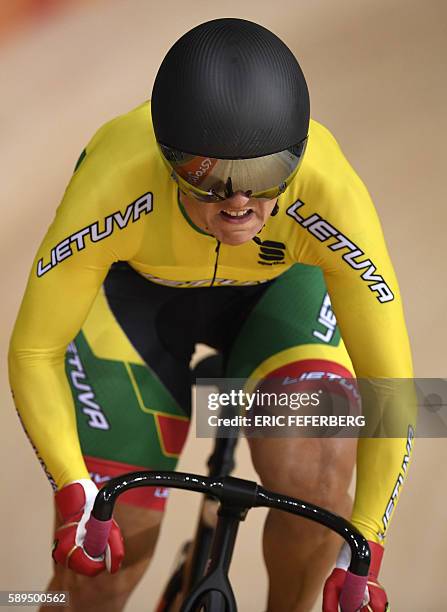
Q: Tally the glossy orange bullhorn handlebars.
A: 0